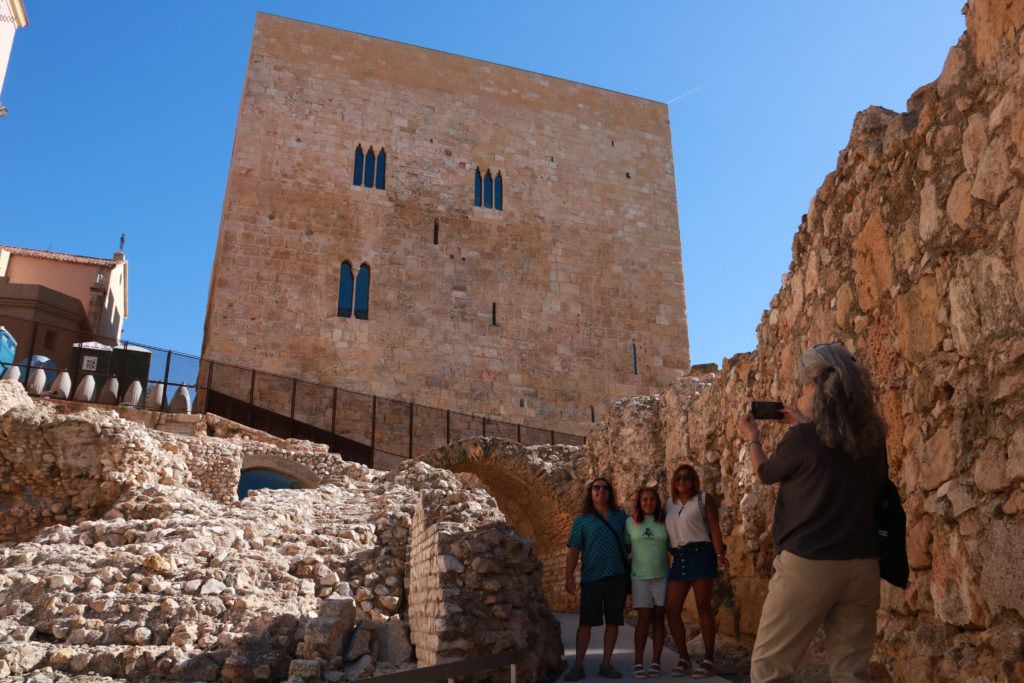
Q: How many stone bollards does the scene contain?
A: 8